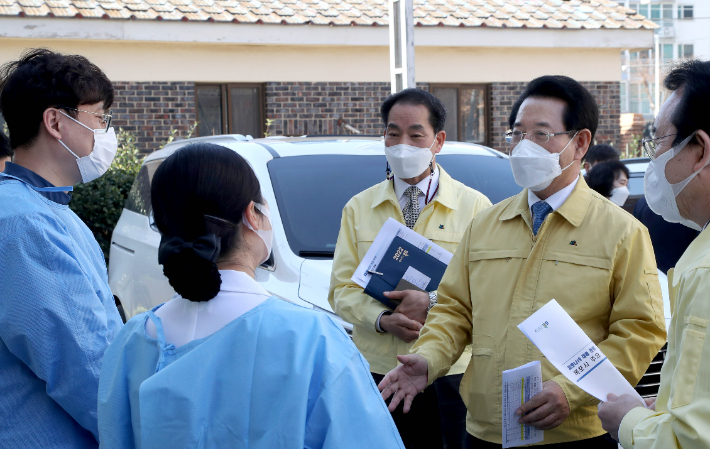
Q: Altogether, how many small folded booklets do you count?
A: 2